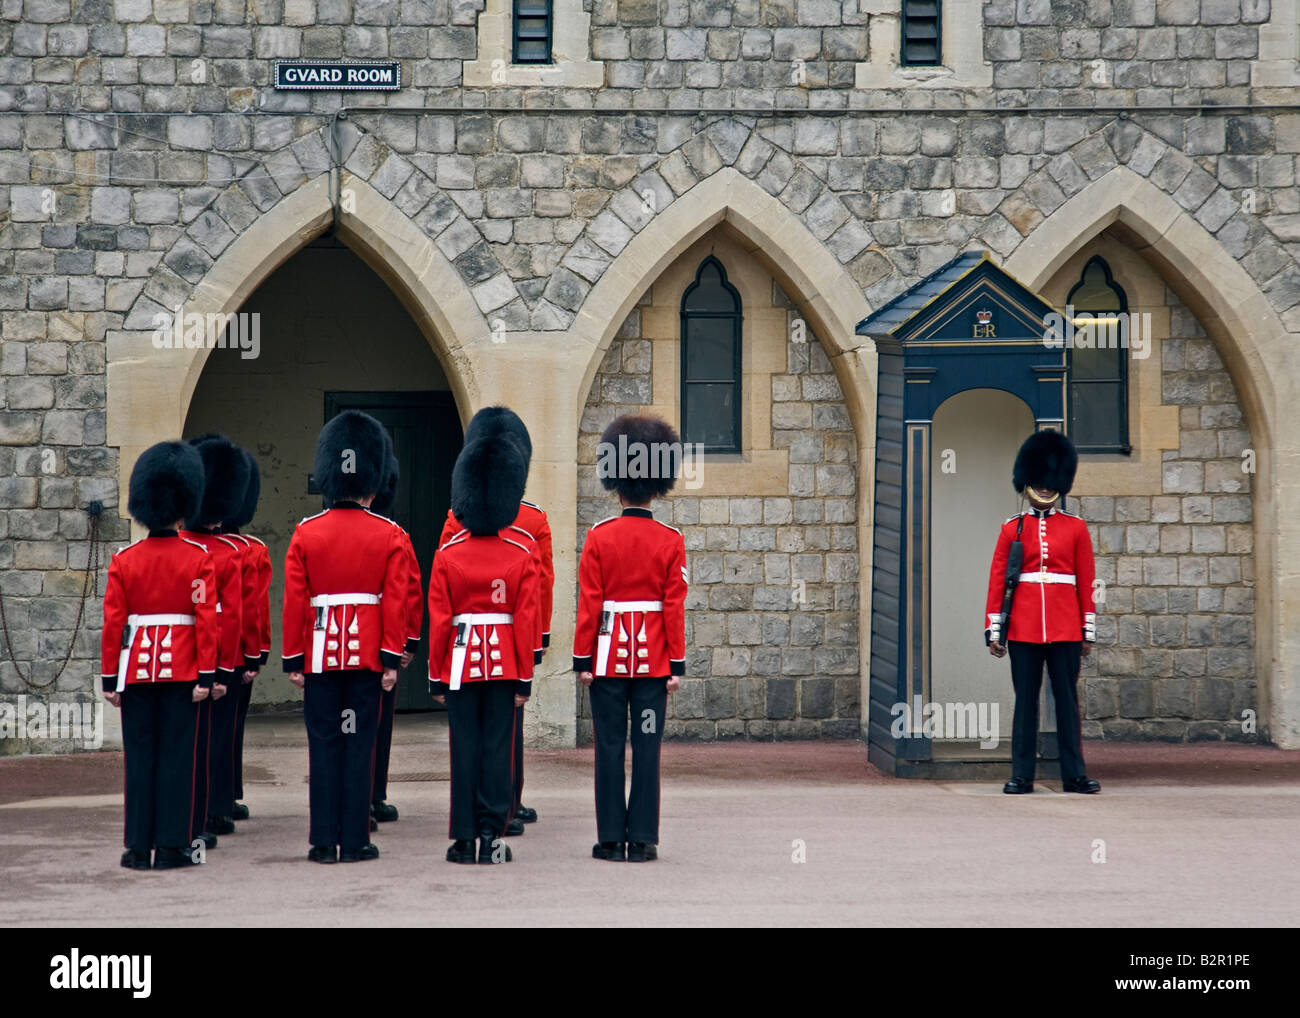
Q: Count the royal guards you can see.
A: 12